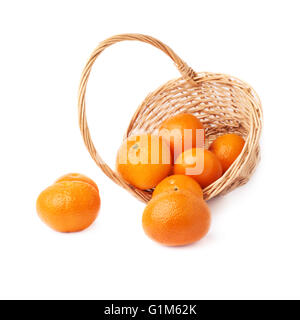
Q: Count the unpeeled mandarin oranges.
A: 8